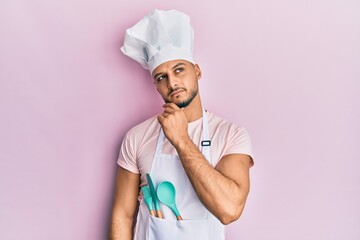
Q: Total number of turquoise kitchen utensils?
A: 3